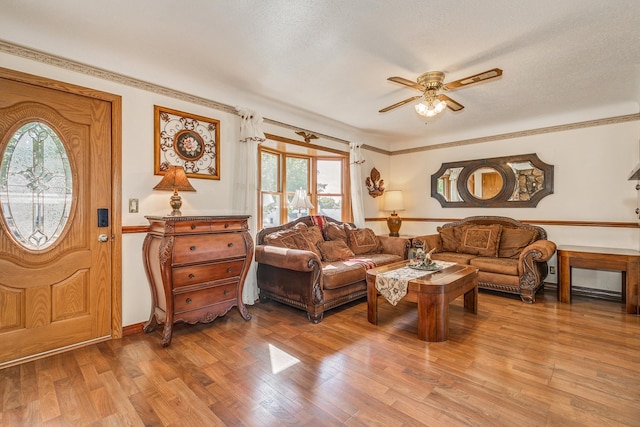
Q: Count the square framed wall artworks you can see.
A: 1